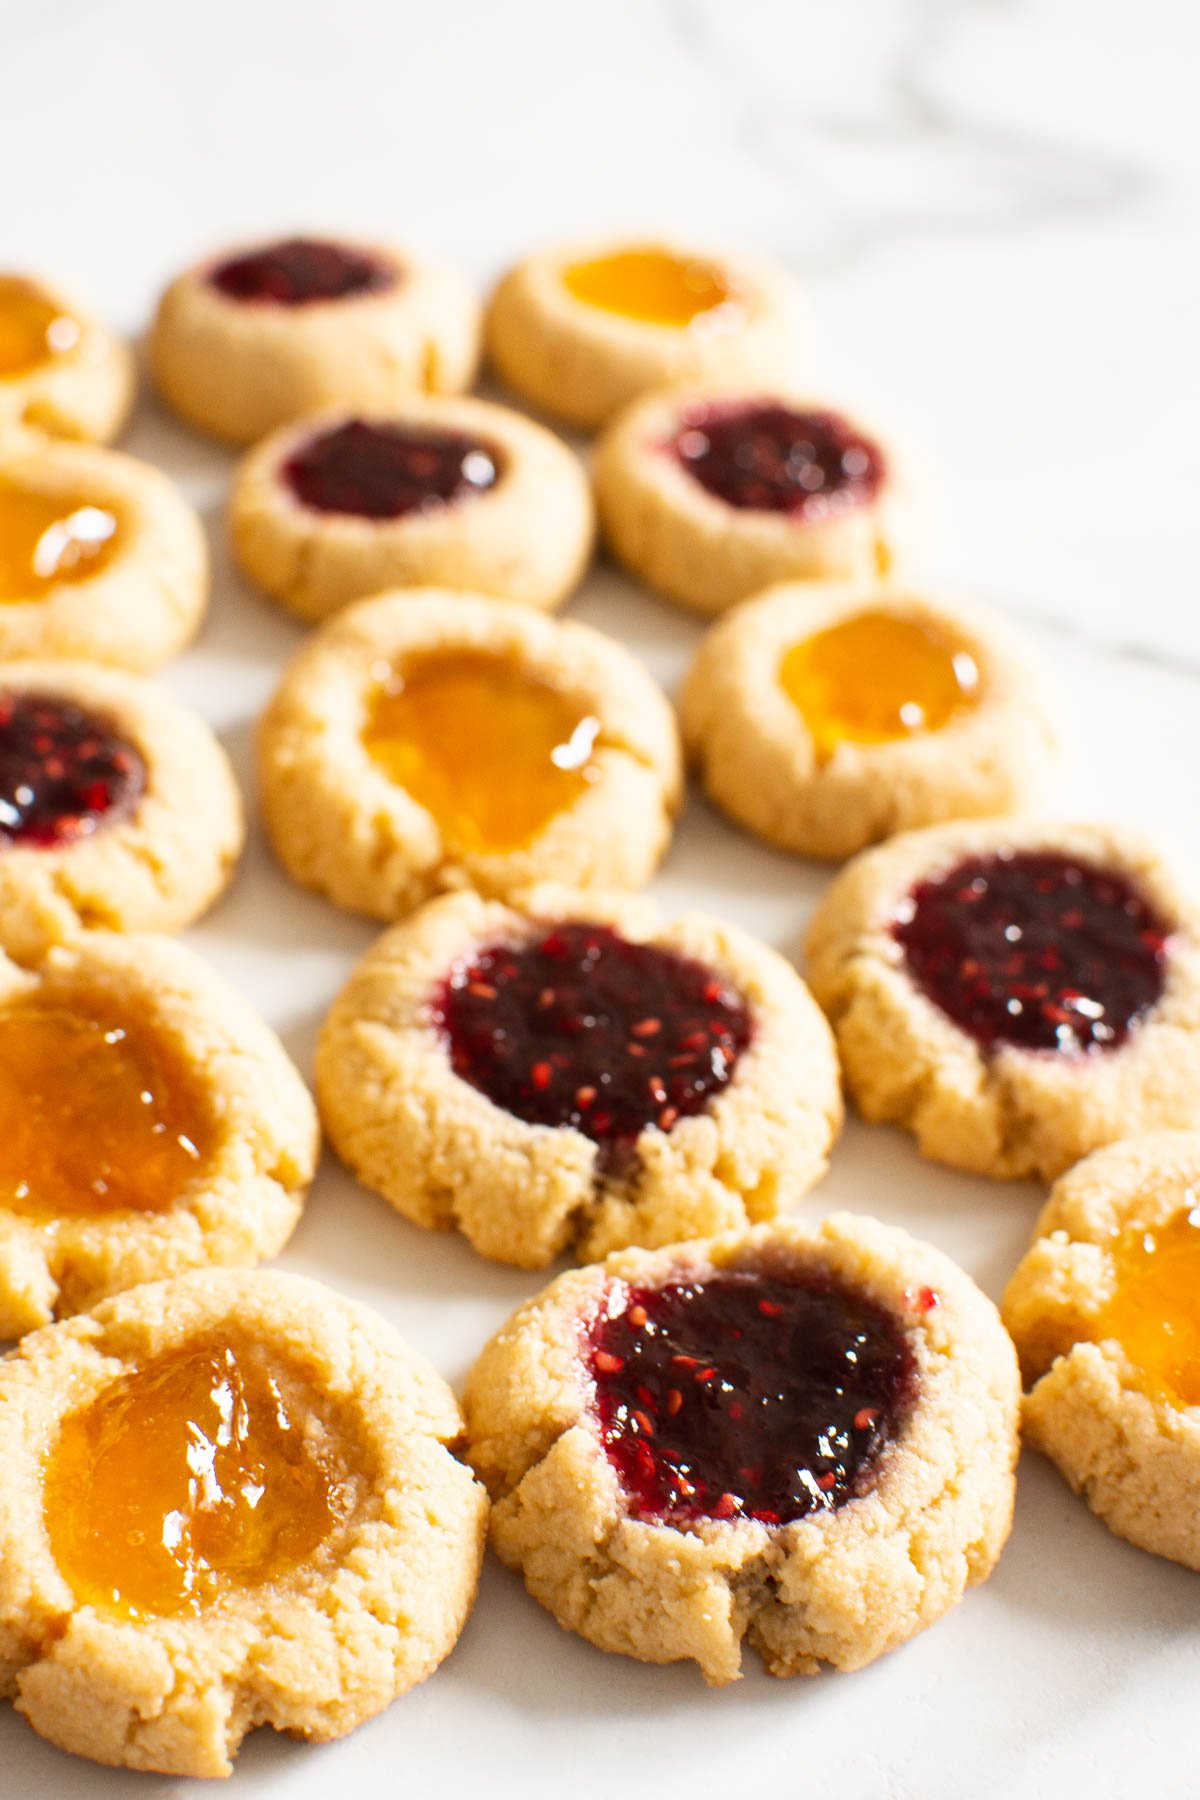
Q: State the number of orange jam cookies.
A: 8